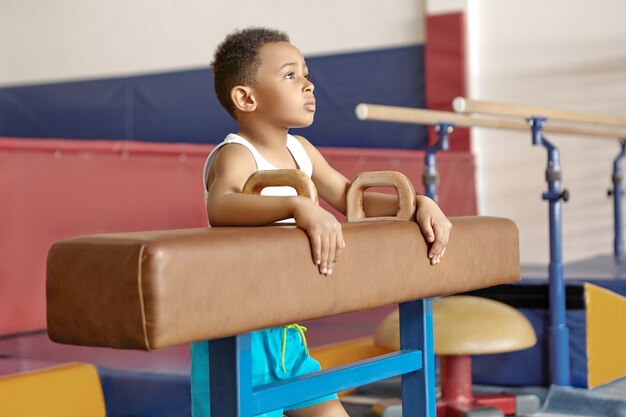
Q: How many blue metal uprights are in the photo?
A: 5